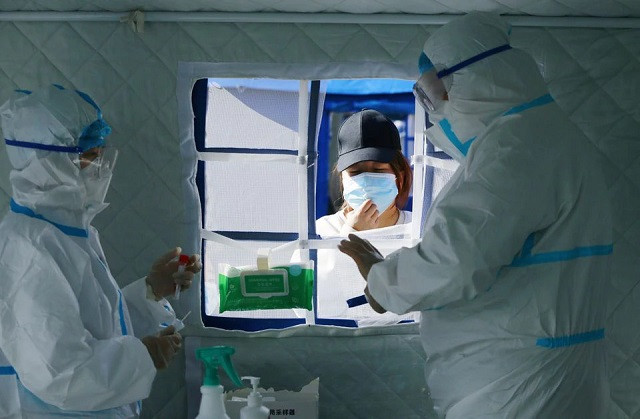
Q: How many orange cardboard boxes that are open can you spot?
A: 0